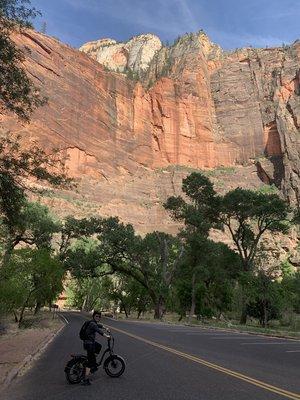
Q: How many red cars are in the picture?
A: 0